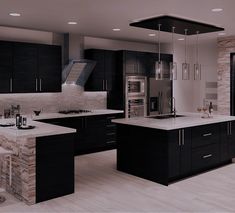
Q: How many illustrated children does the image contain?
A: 0